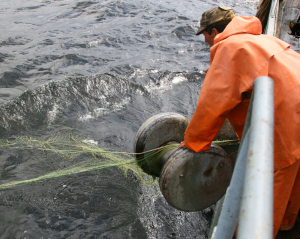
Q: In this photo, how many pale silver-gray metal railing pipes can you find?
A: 2